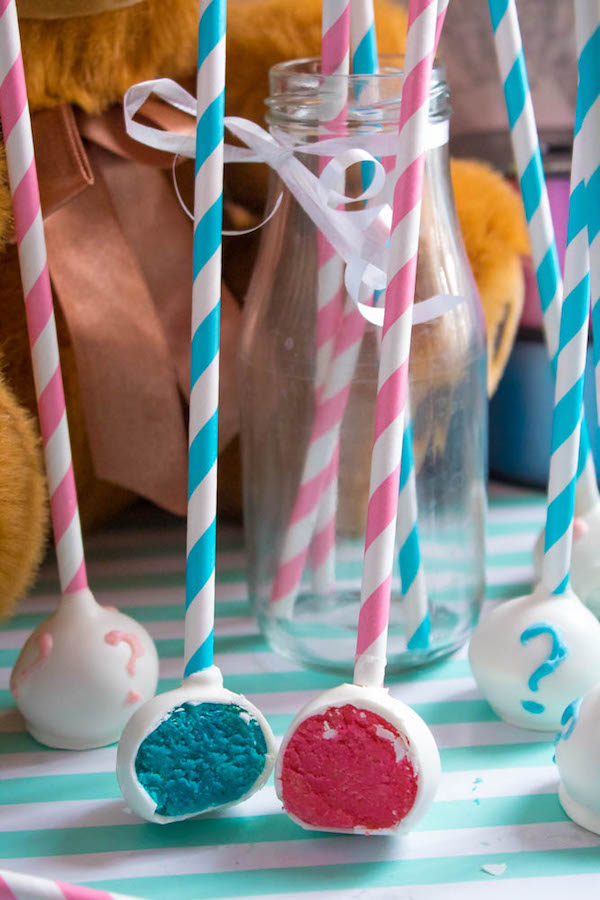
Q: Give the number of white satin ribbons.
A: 1